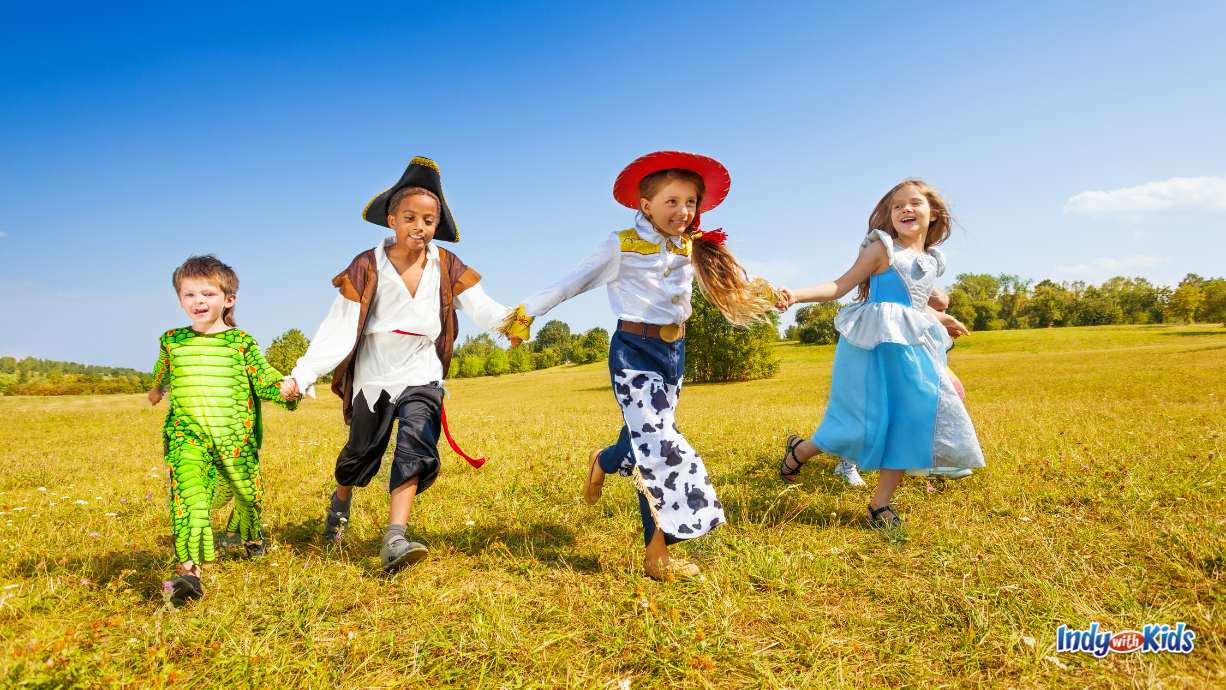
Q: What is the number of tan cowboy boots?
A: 2